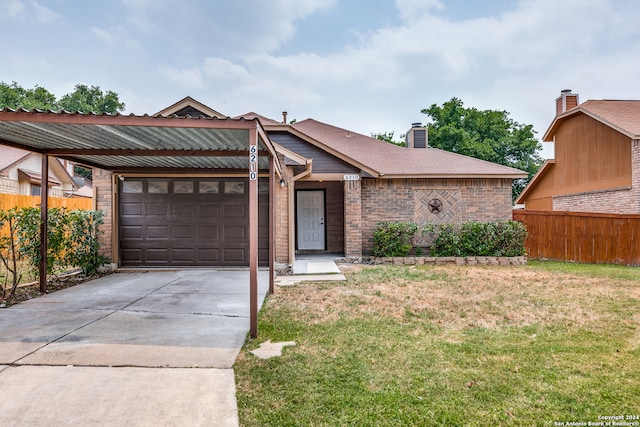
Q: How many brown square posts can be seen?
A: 3